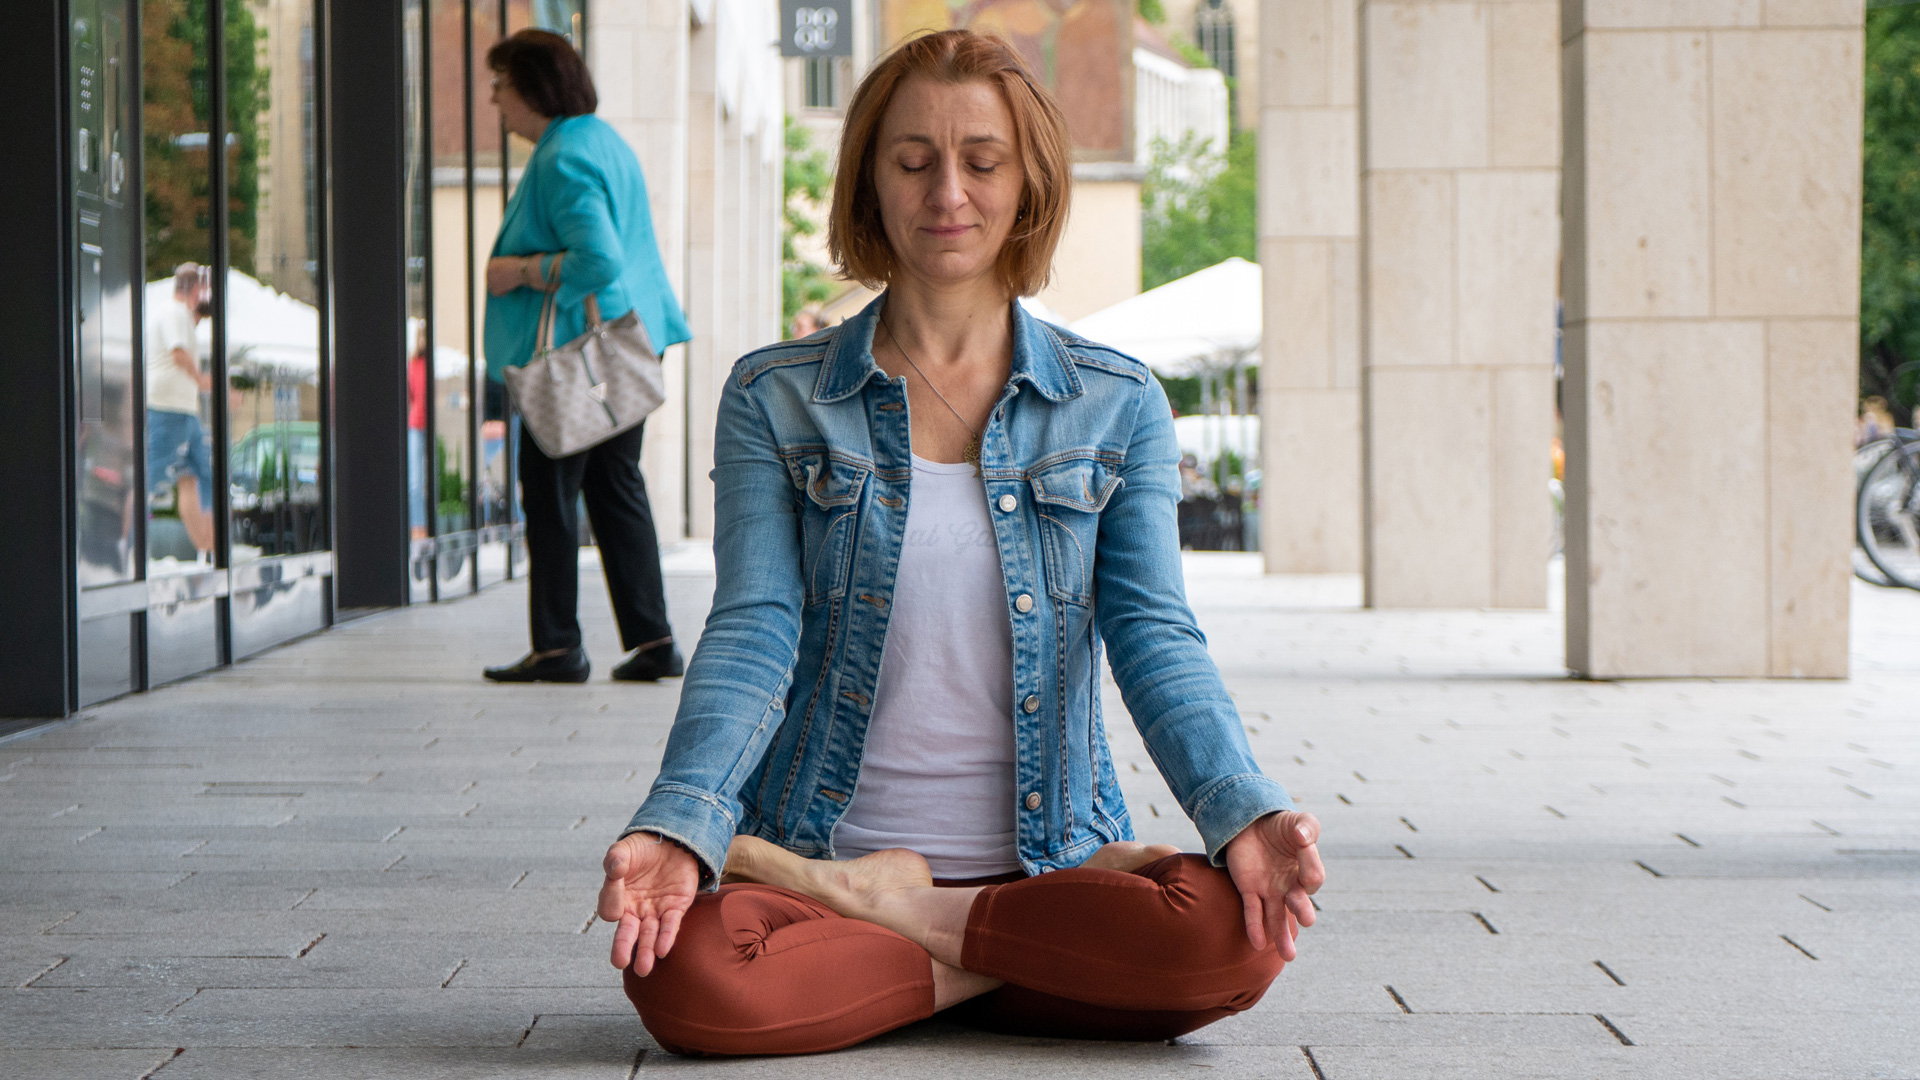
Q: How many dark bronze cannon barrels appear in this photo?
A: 0